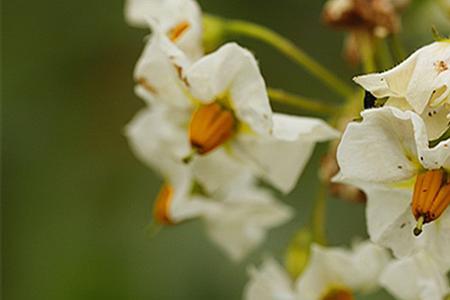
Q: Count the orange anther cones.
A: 5